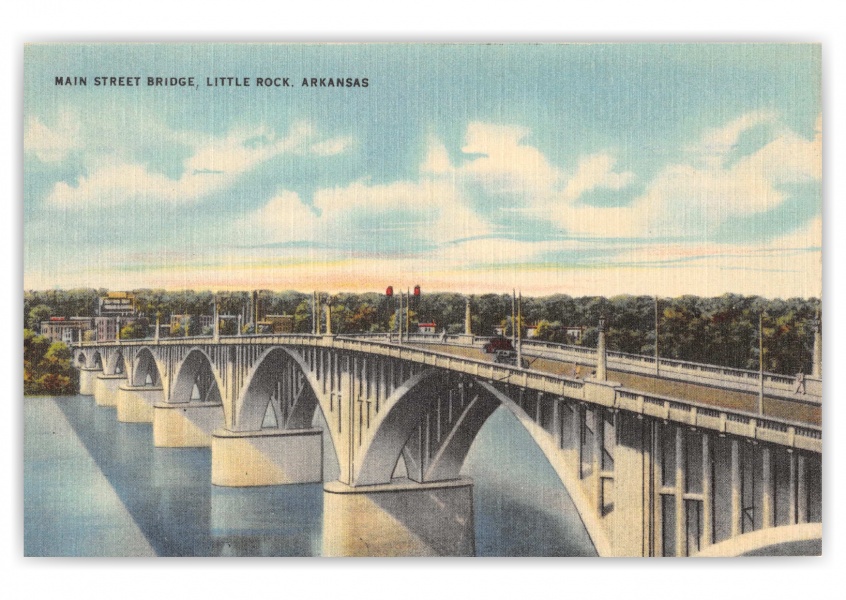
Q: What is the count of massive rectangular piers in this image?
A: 6